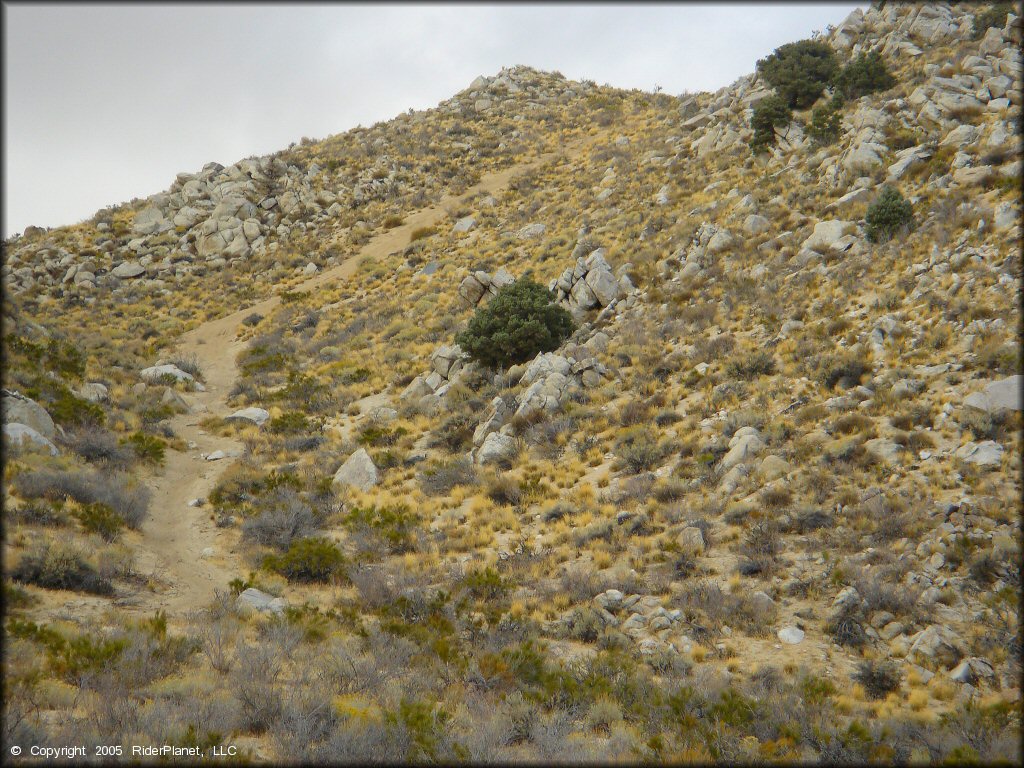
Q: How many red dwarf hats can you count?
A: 0